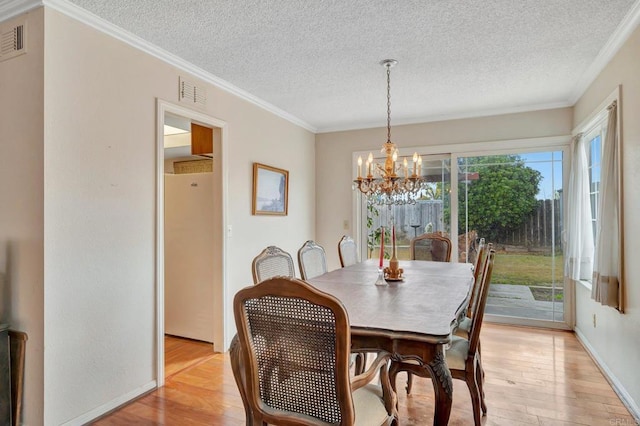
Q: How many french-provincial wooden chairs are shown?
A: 8